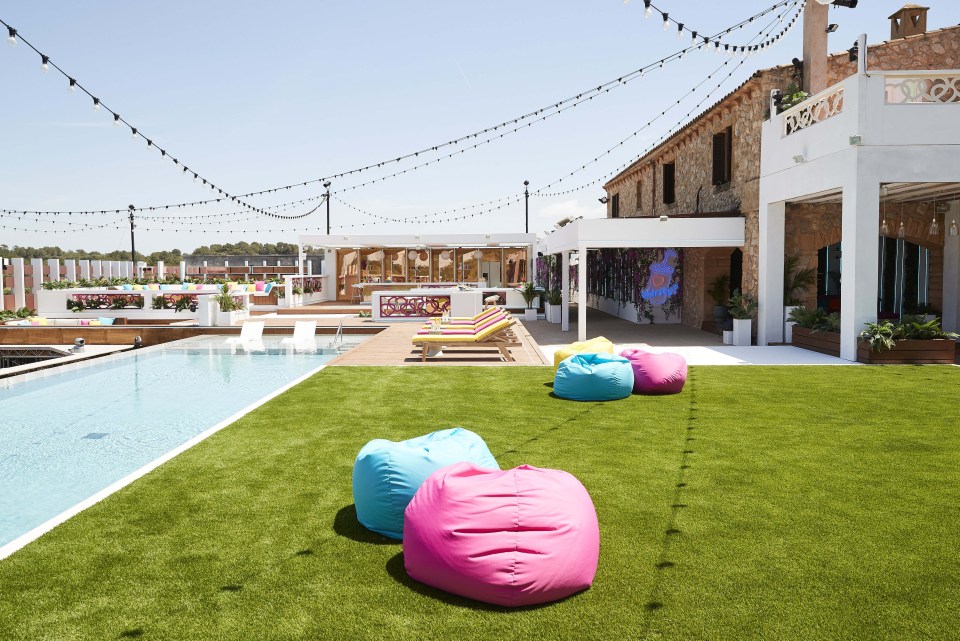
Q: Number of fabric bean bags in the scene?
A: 5